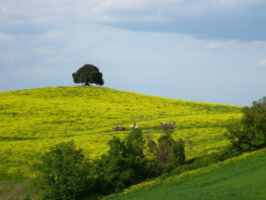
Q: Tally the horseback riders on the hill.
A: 5